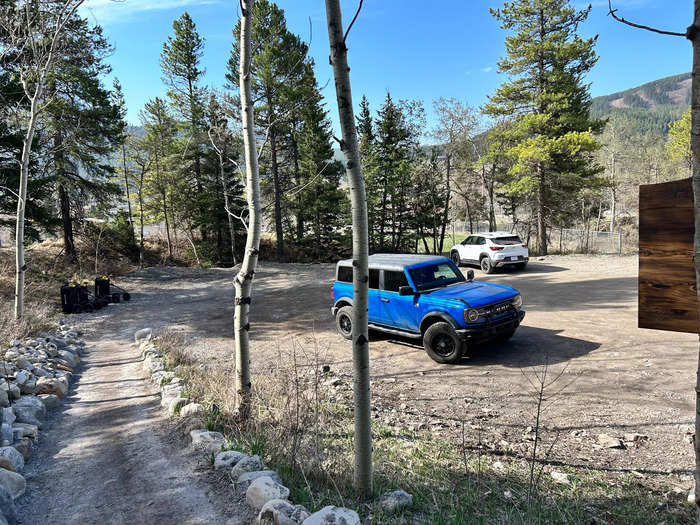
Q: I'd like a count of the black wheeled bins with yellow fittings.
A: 3